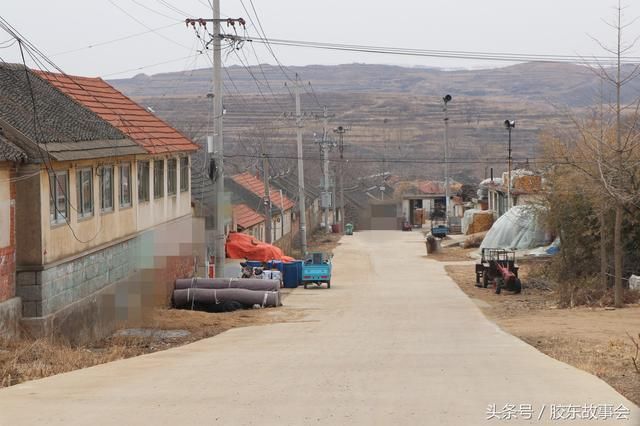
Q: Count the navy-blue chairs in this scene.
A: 0